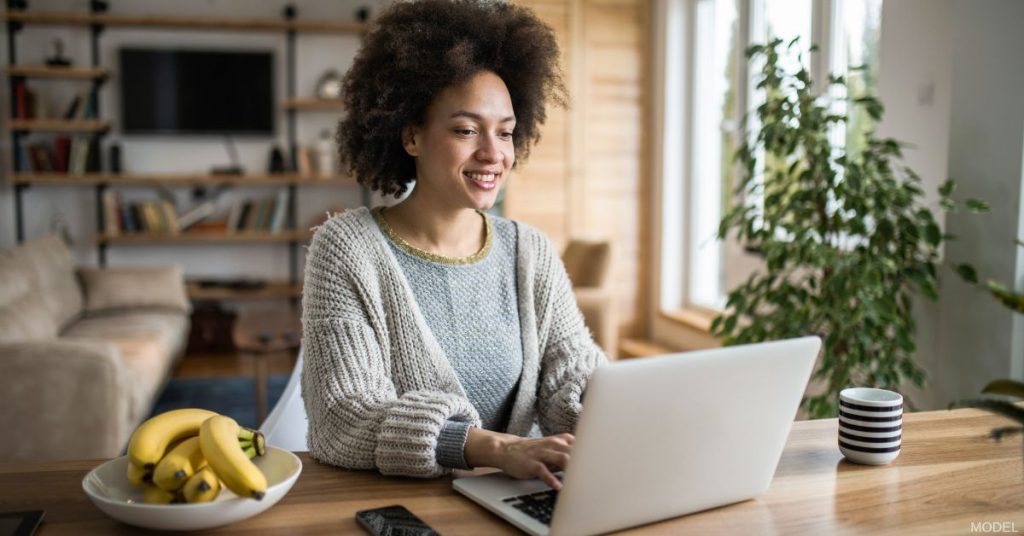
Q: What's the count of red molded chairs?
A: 0